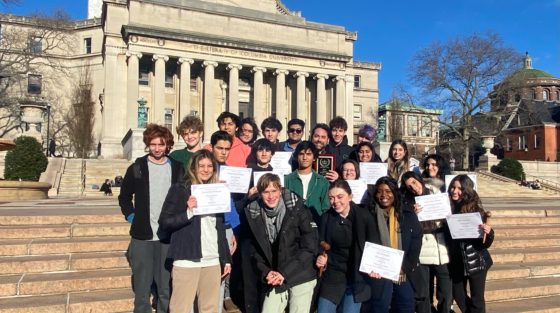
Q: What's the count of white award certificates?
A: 10